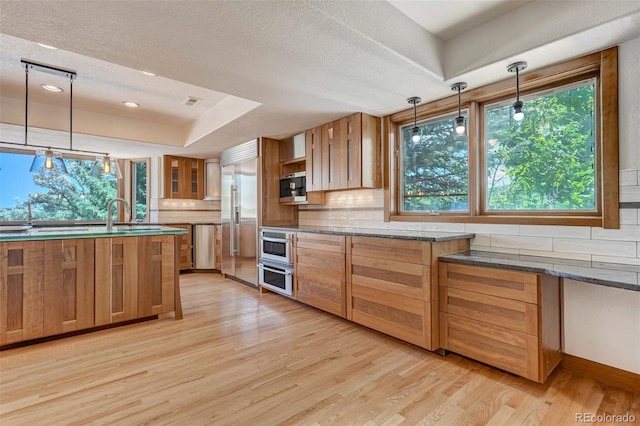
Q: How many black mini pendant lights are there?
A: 3